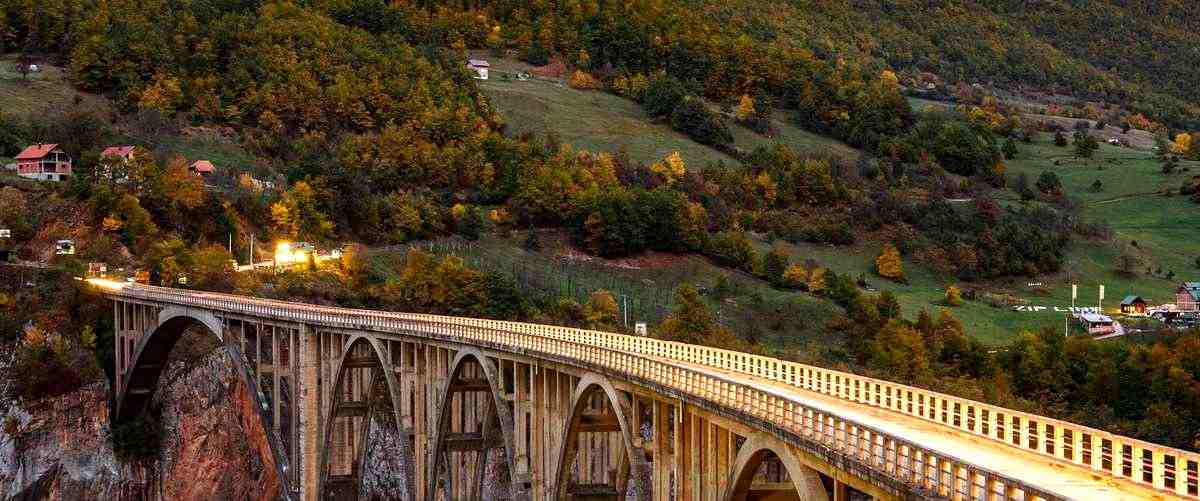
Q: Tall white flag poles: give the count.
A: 2